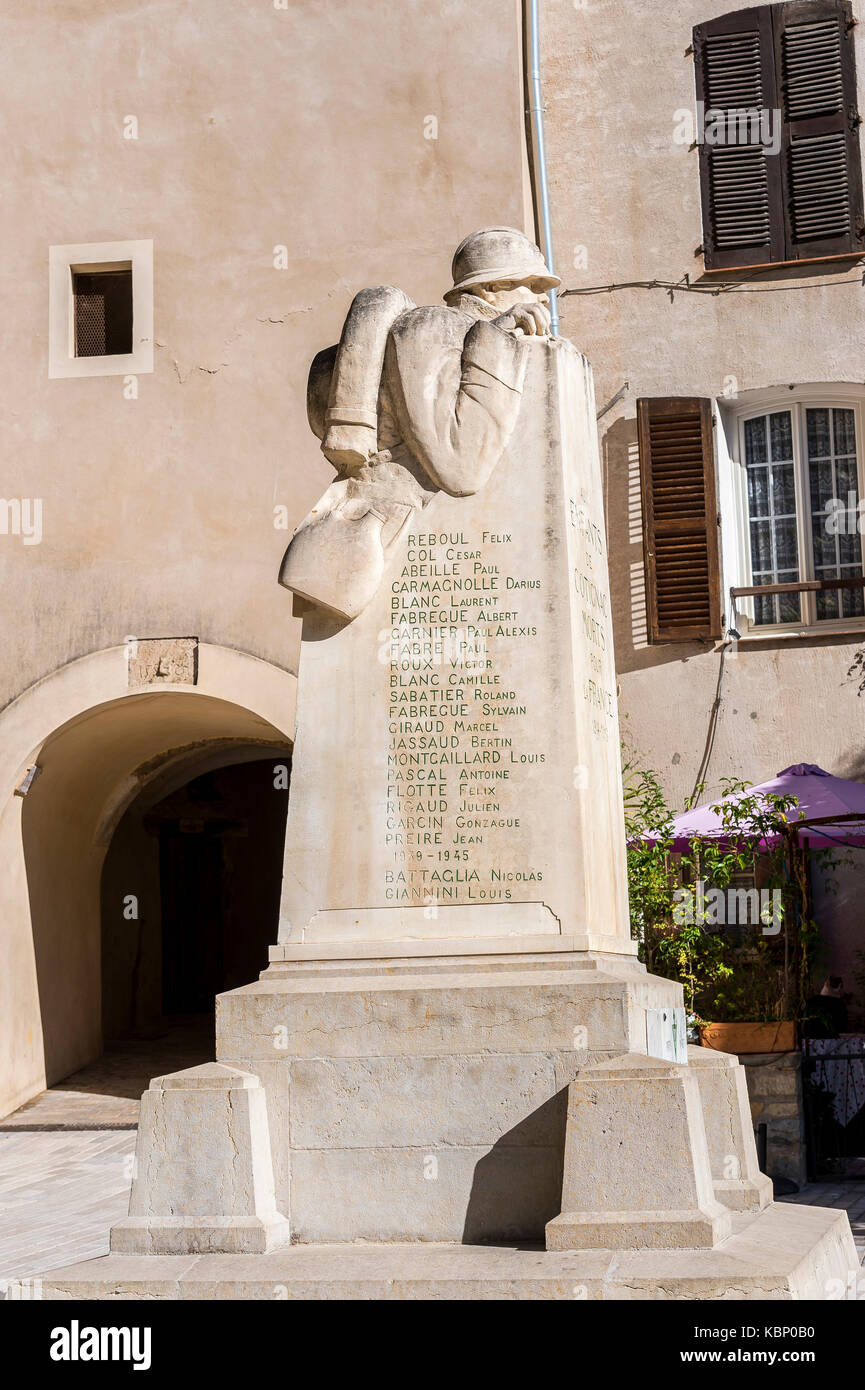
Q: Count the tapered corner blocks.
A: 3